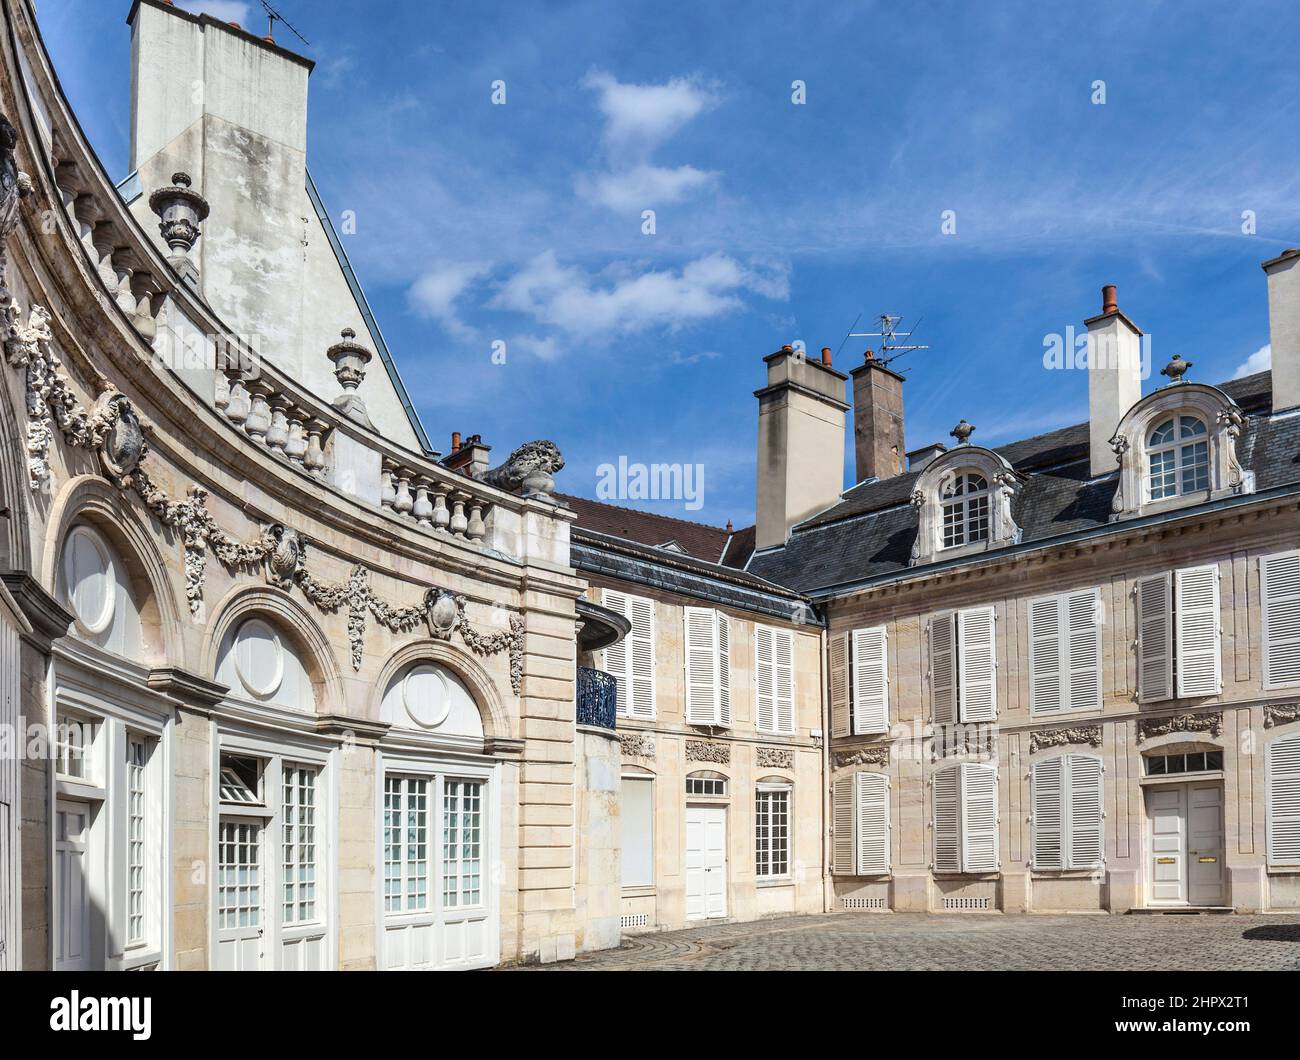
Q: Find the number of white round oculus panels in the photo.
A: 3